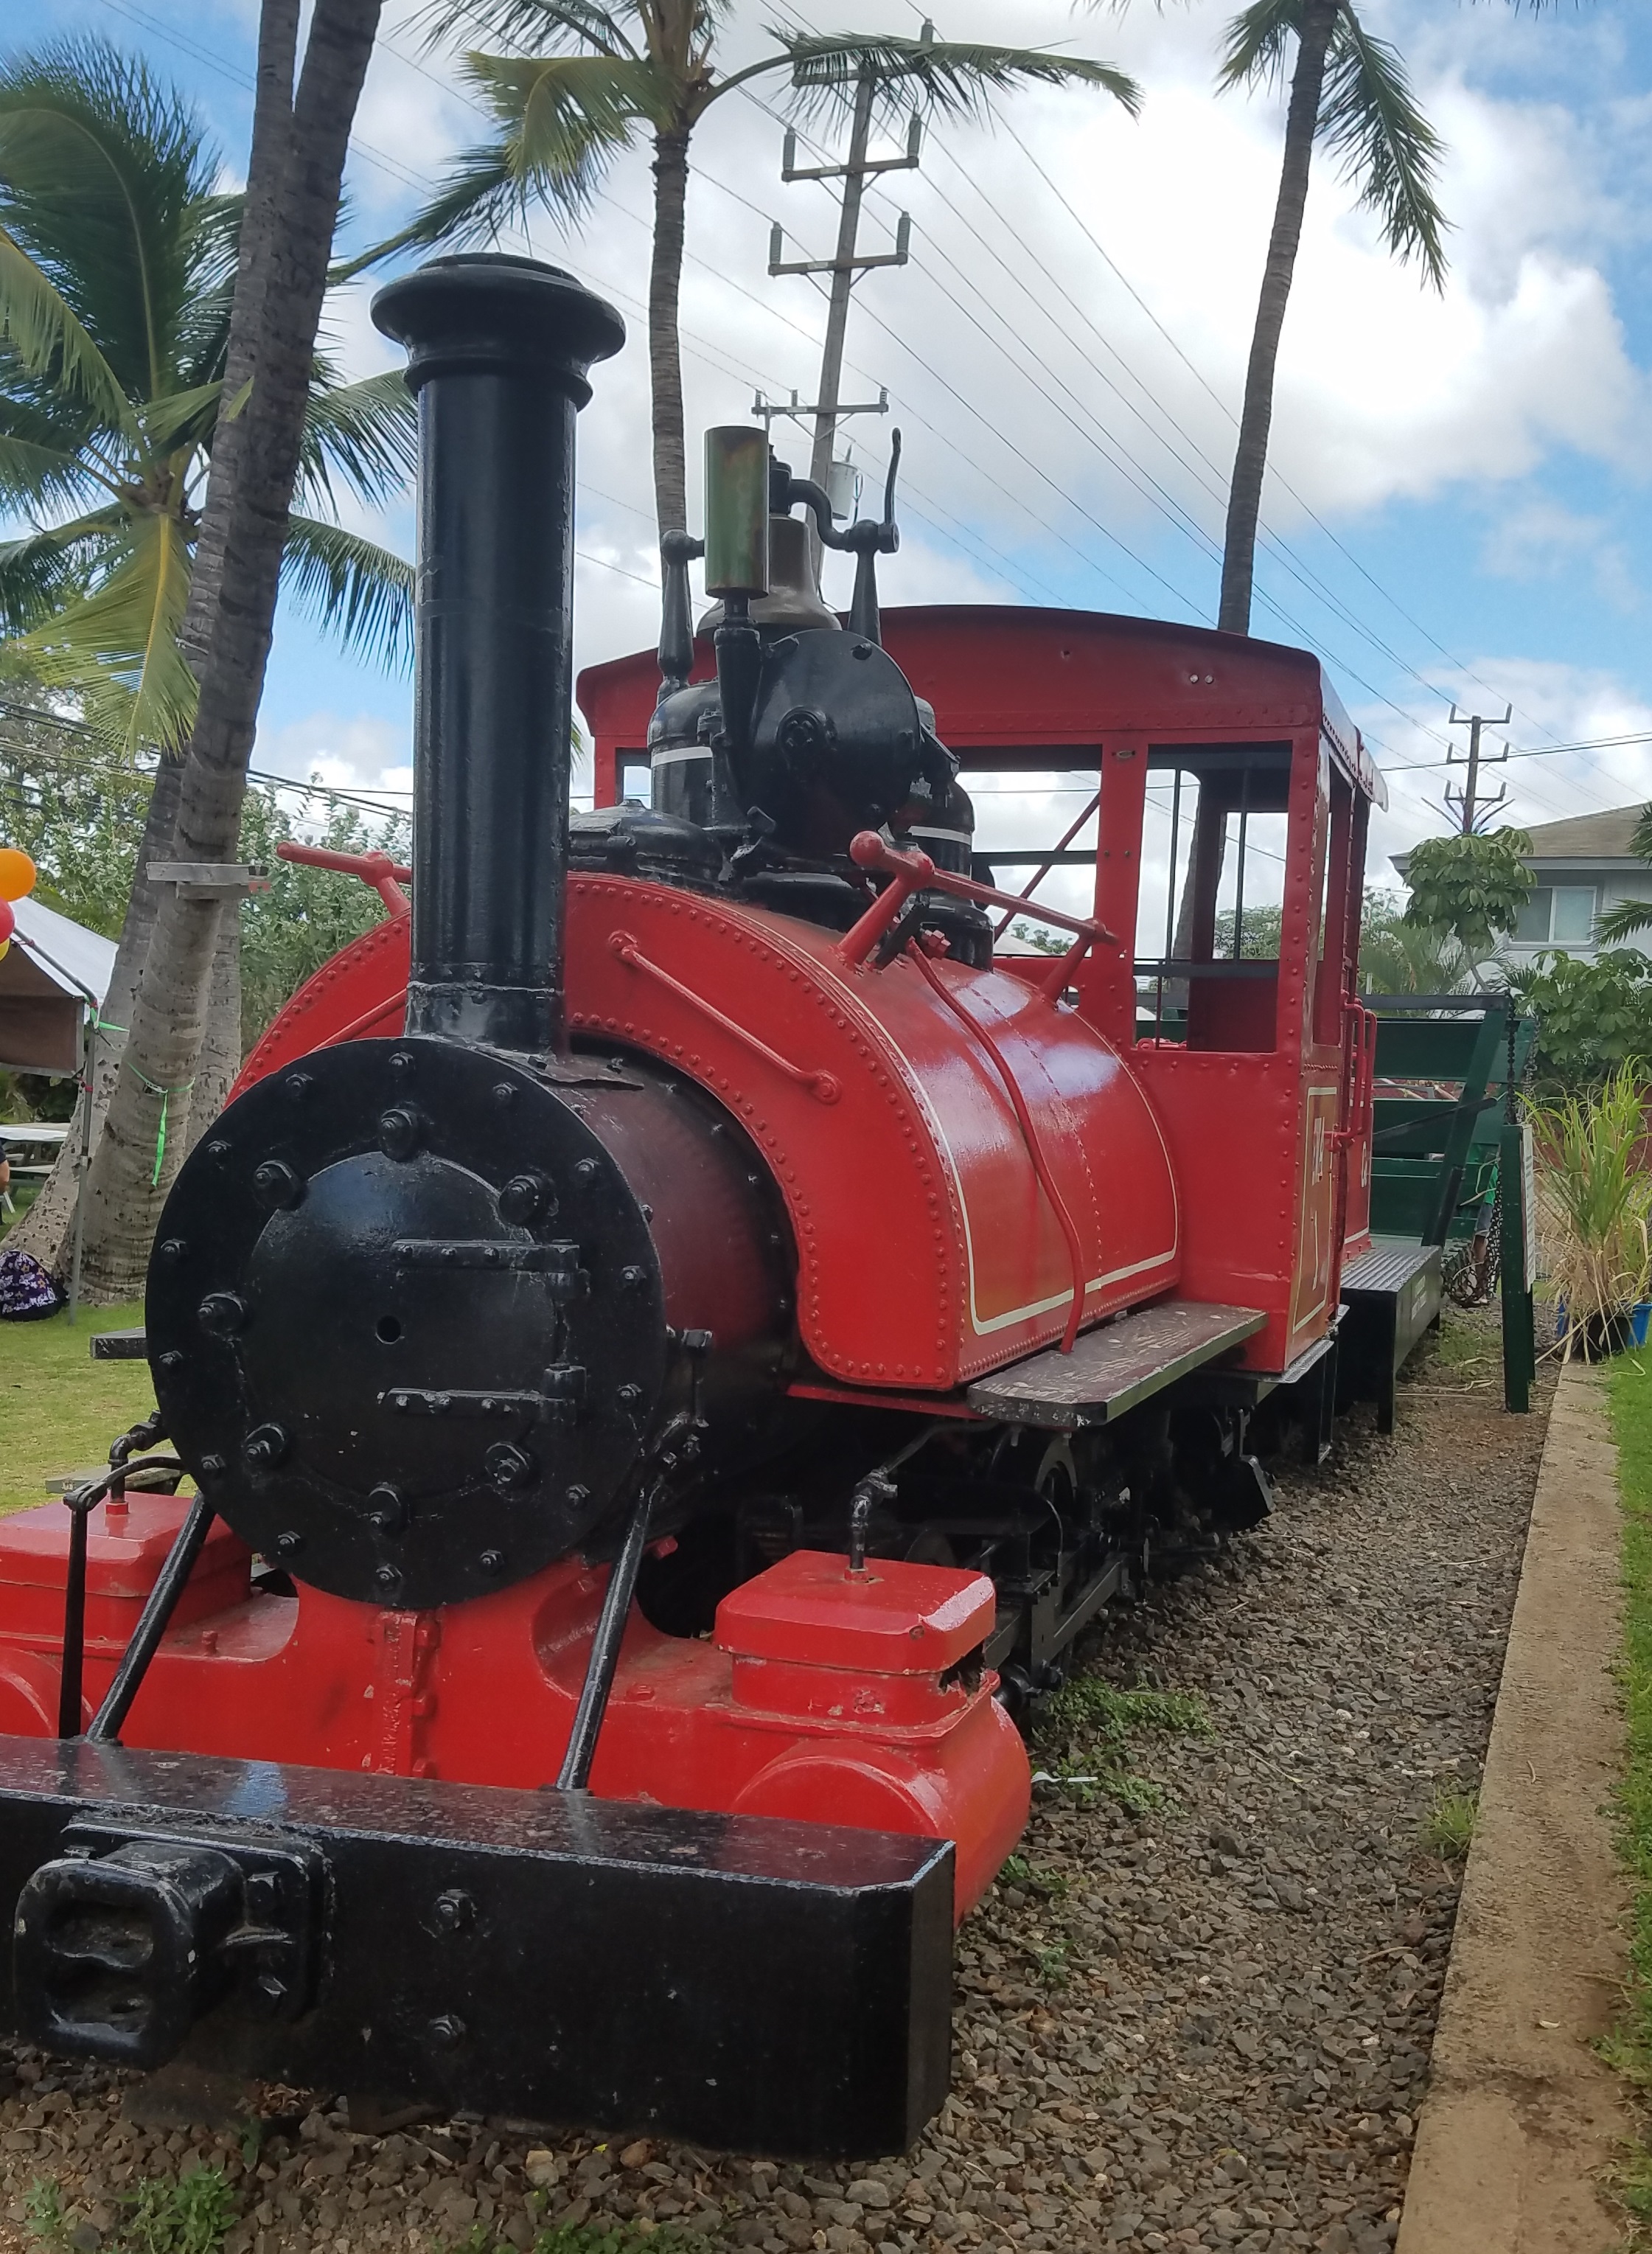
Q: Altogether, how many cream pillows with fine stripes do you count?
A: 0